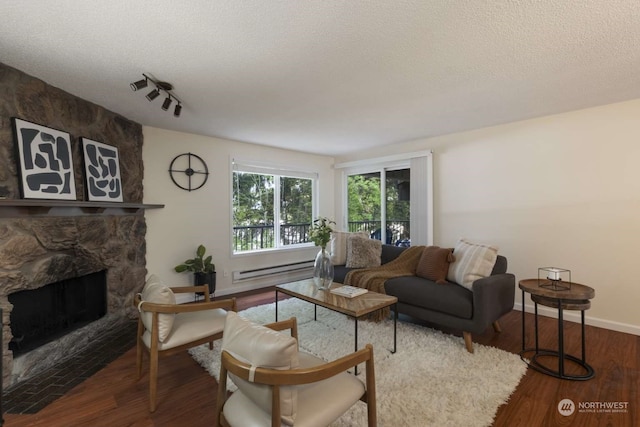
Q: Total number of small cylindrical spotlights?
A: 4